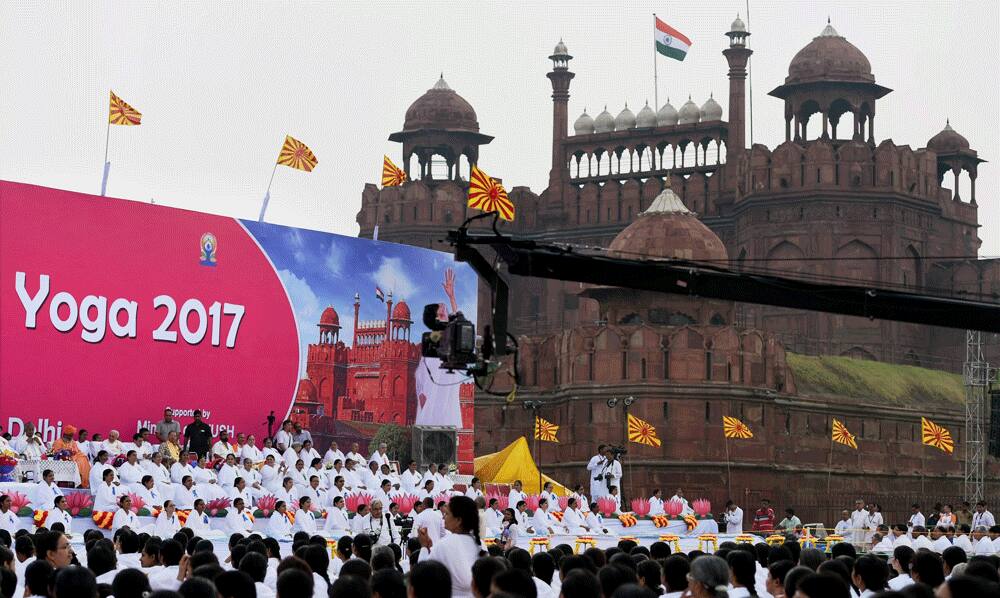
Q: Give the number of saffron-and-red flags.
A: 9